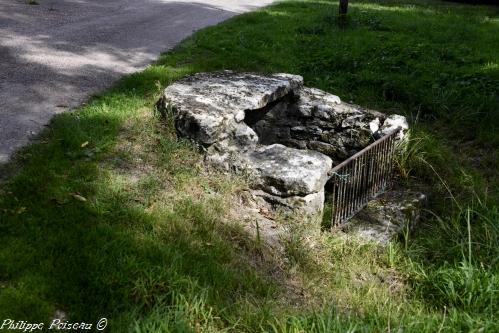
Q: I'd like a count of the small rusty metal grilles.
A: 1